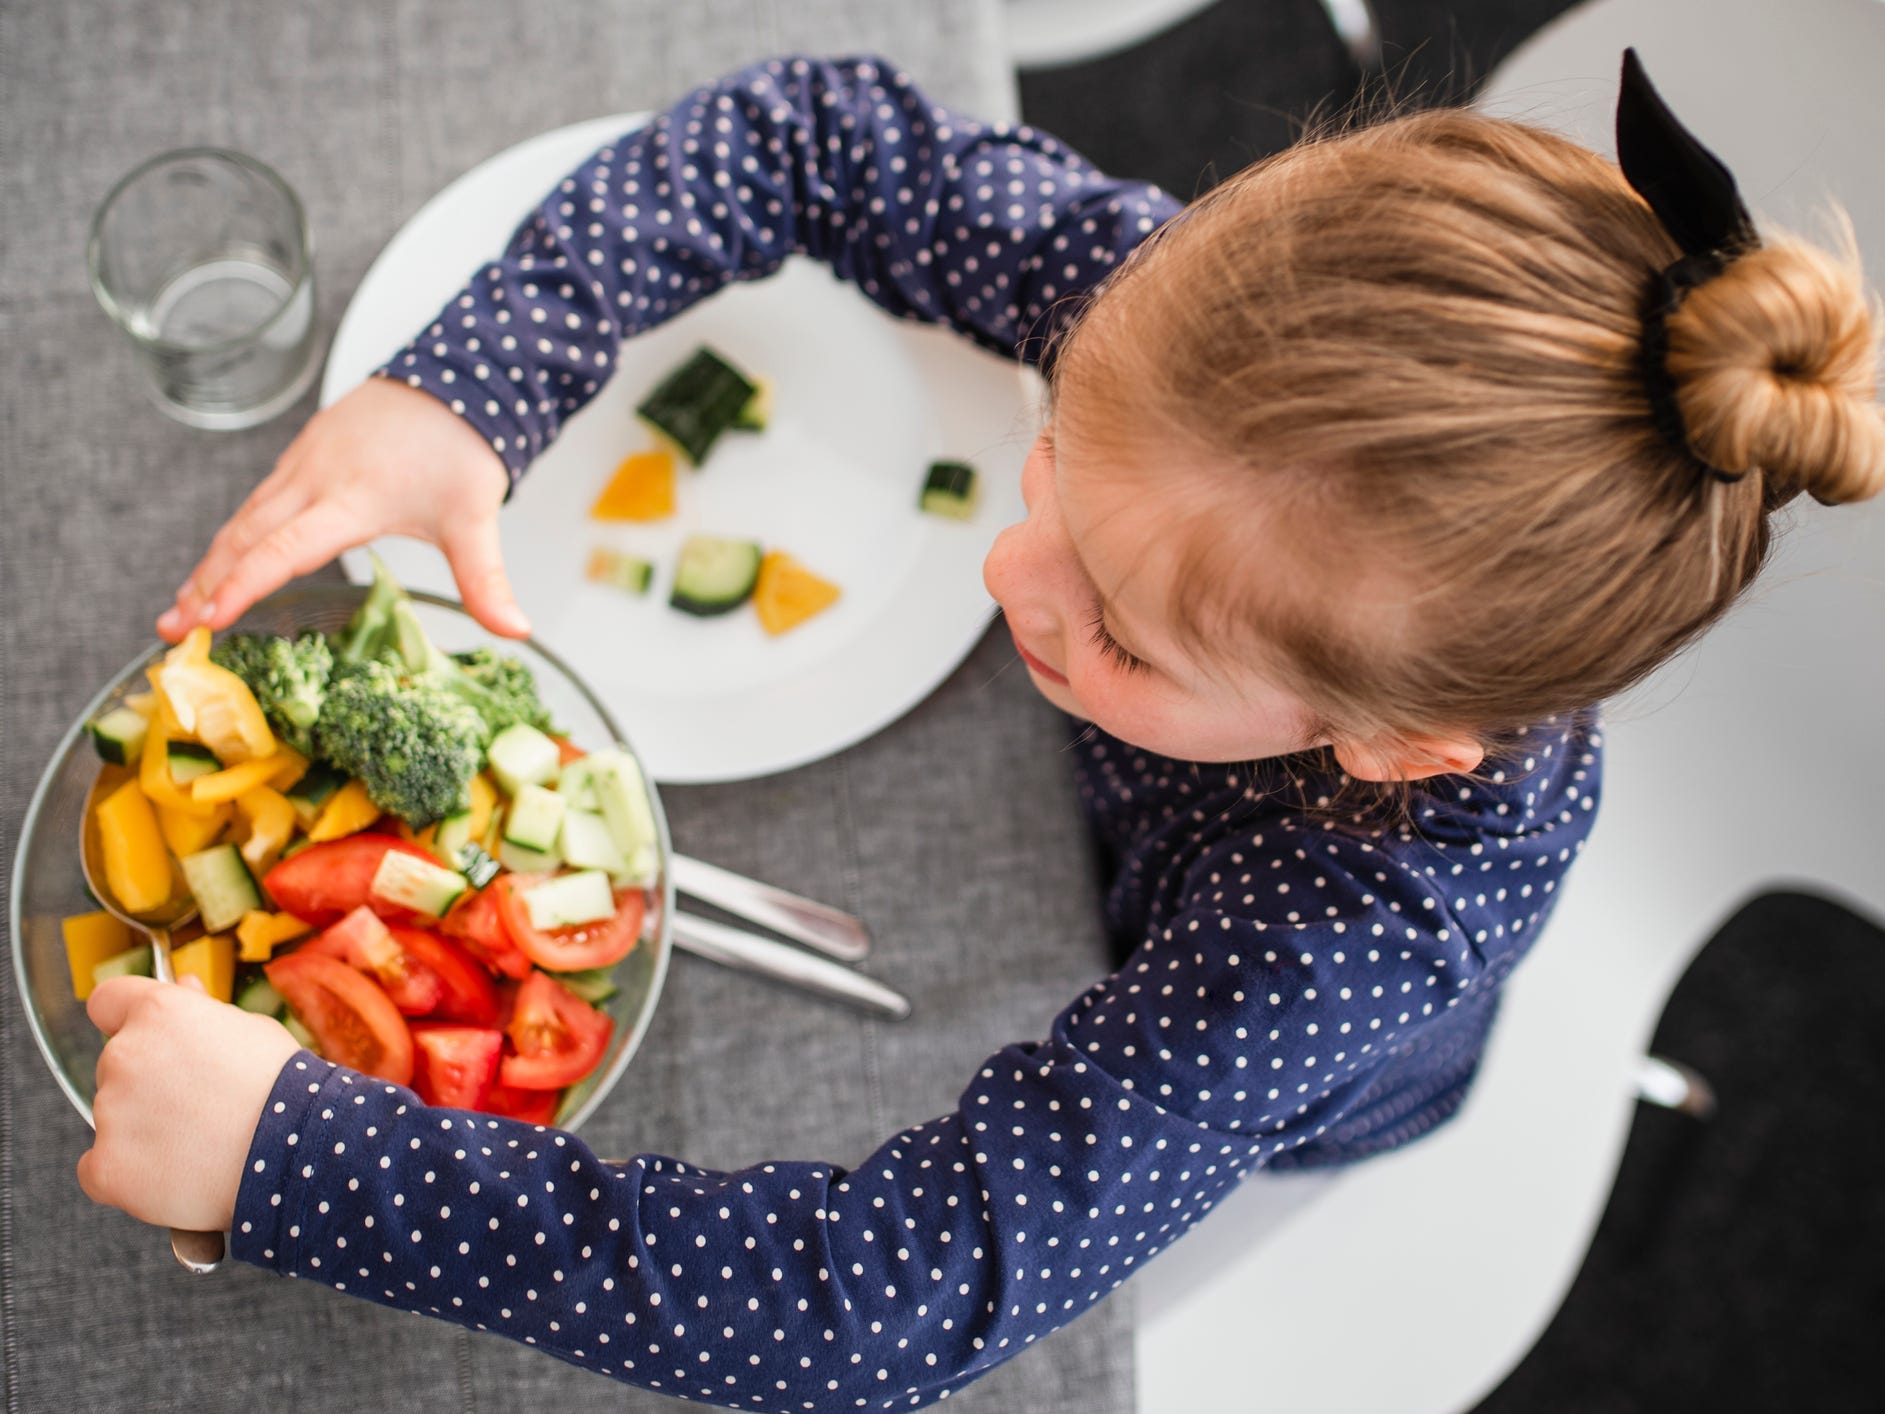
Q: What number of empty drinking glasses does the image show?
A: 1